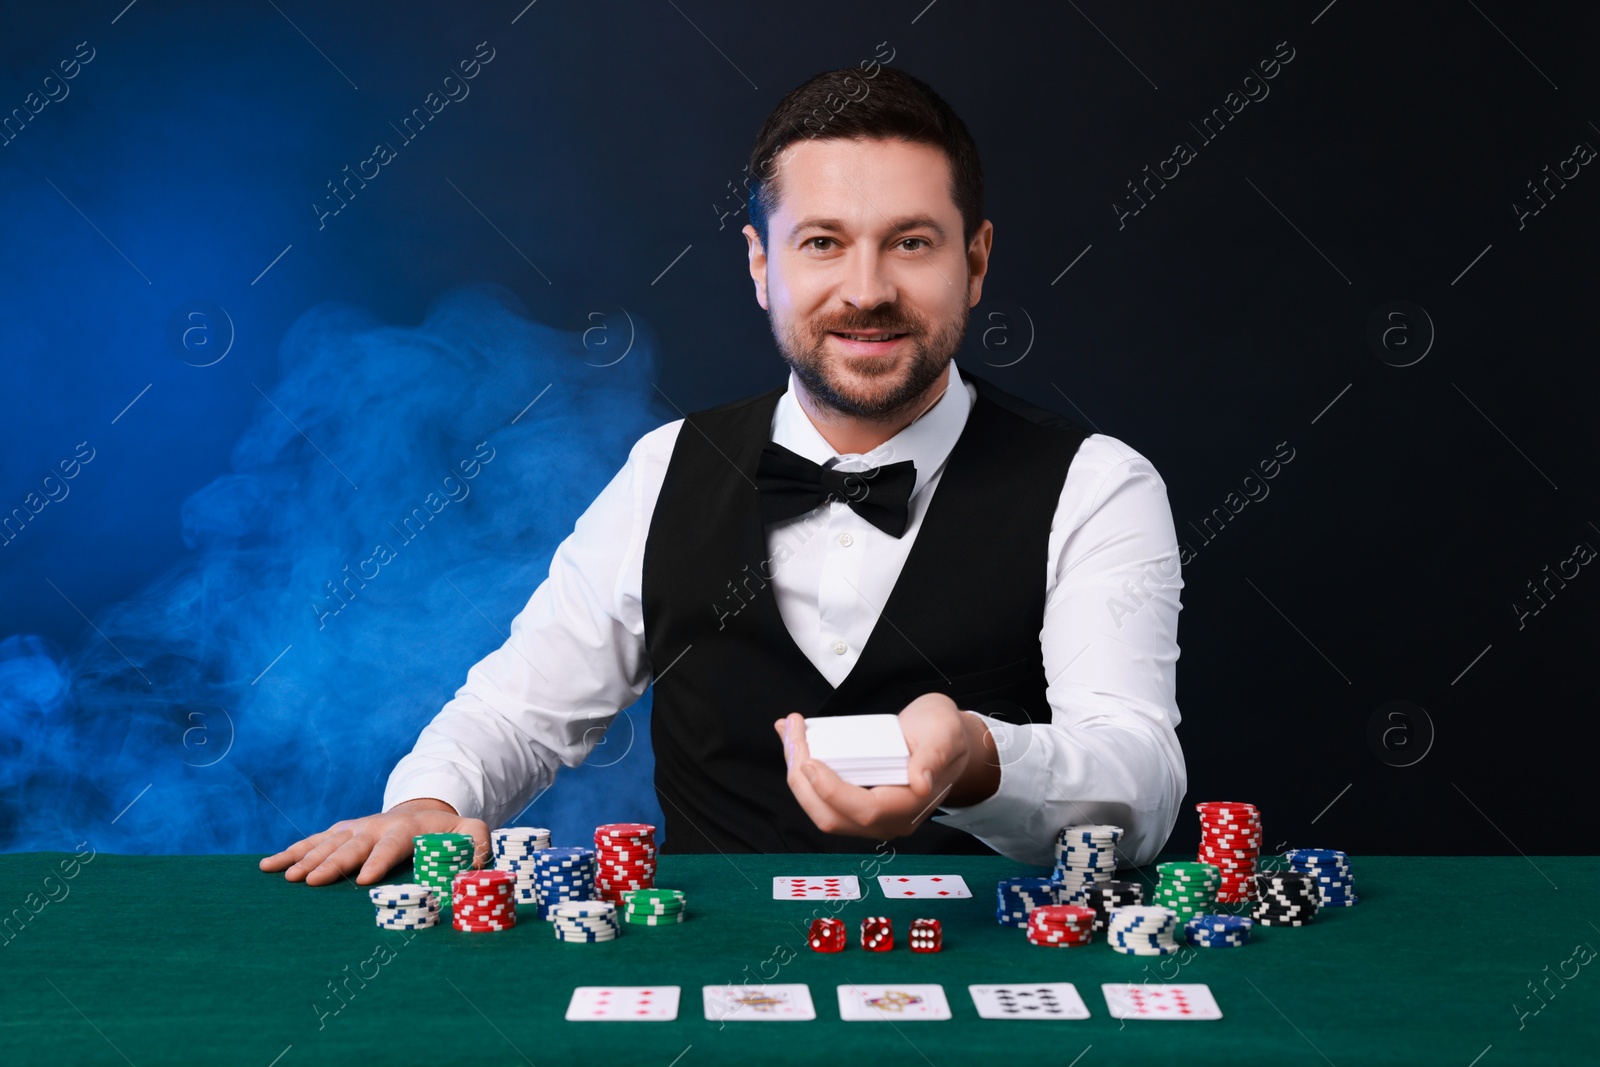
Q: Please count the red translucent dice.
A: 3